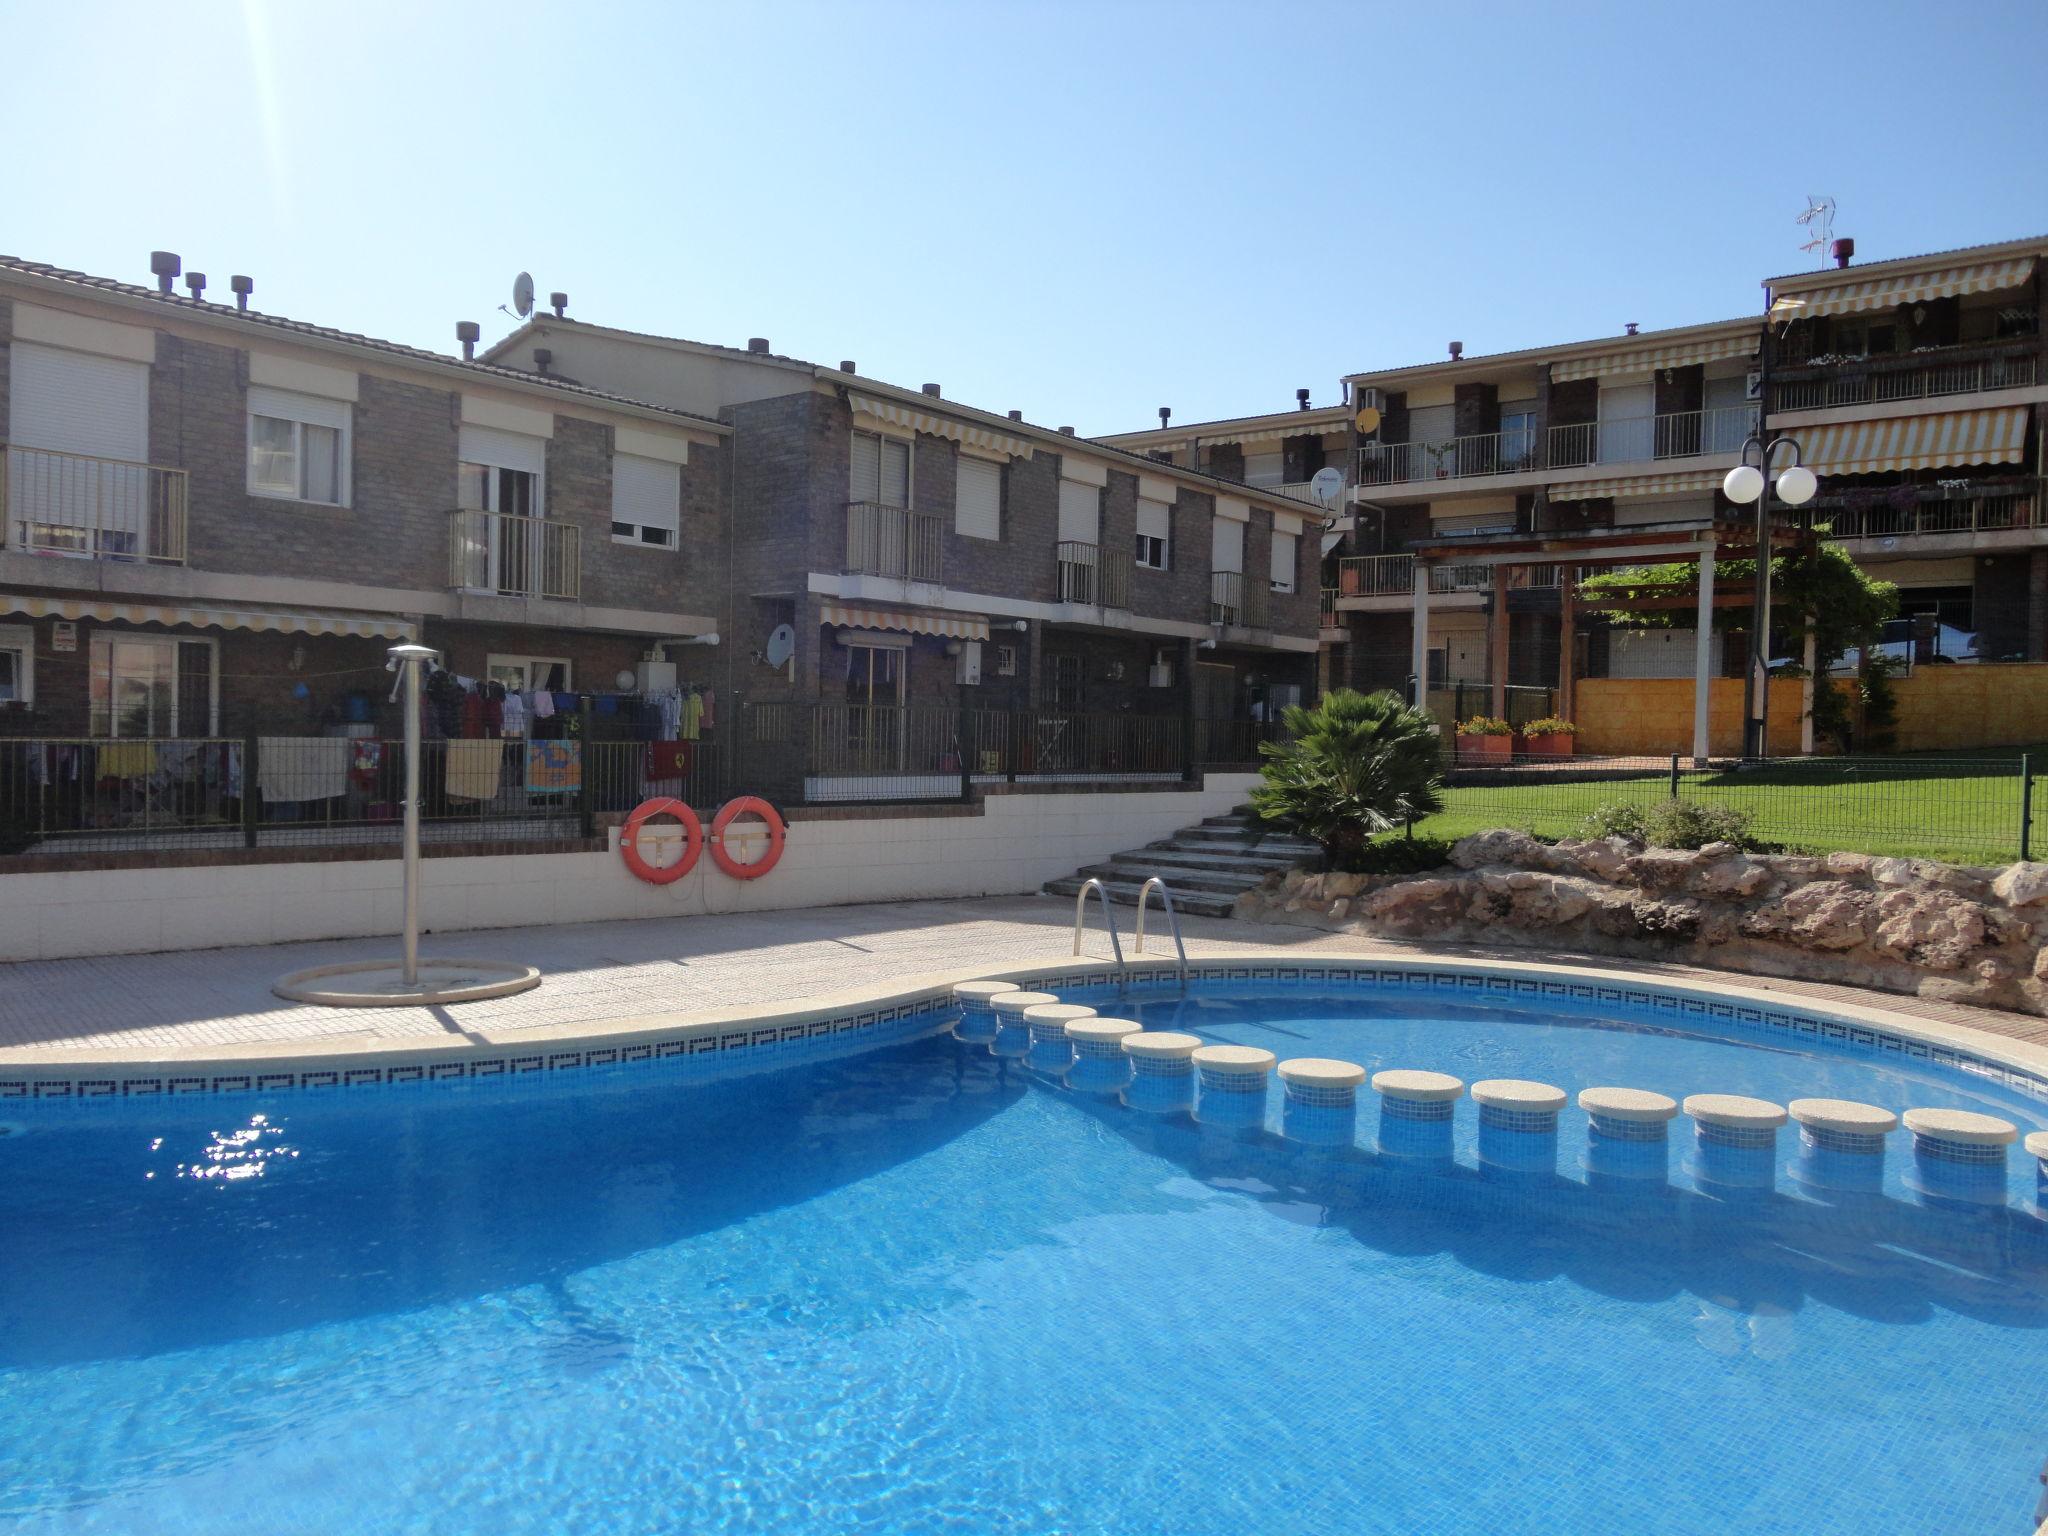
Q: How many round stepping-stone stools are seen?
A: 14